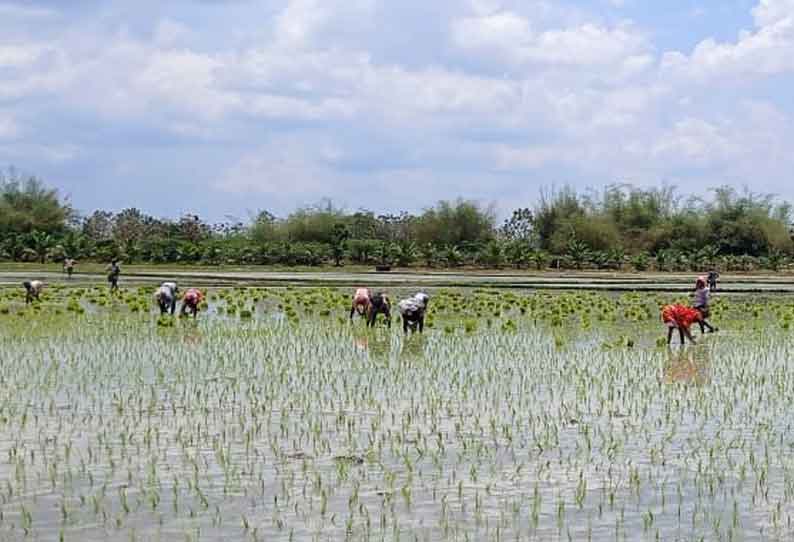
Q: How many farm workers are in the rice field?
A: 11